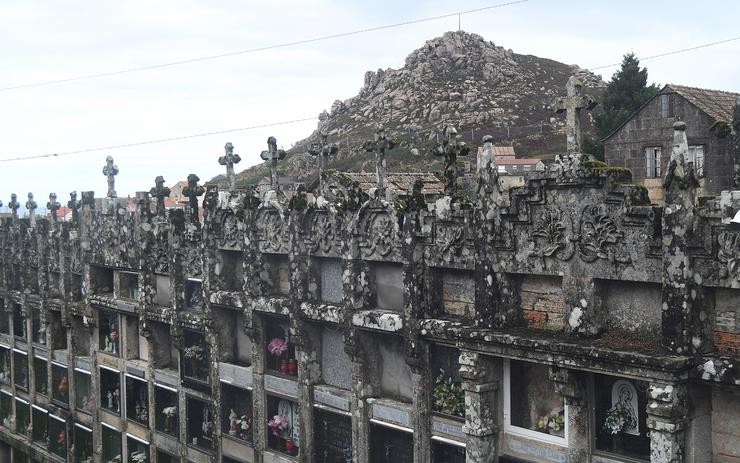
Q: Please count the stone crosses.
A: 13